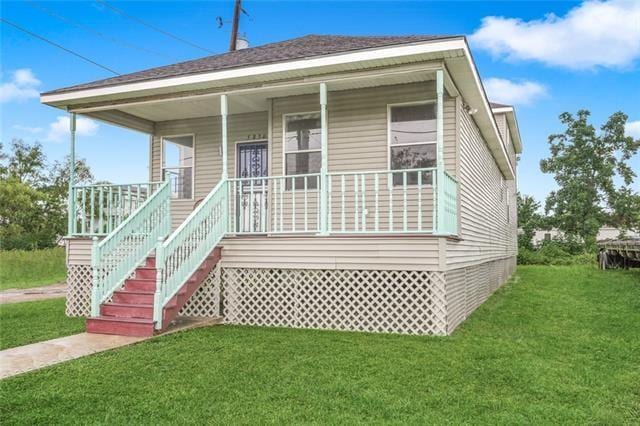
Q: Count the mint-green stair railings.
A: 2